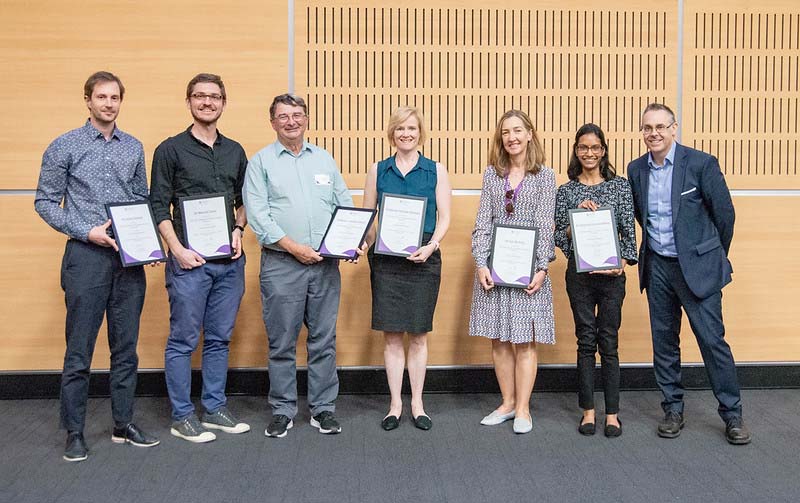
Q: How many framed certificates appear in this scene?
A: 6